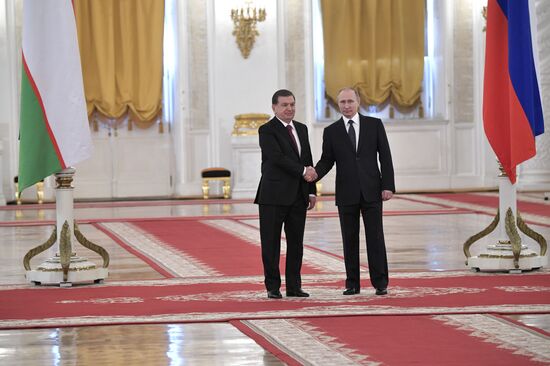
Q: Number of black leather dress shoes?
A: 4